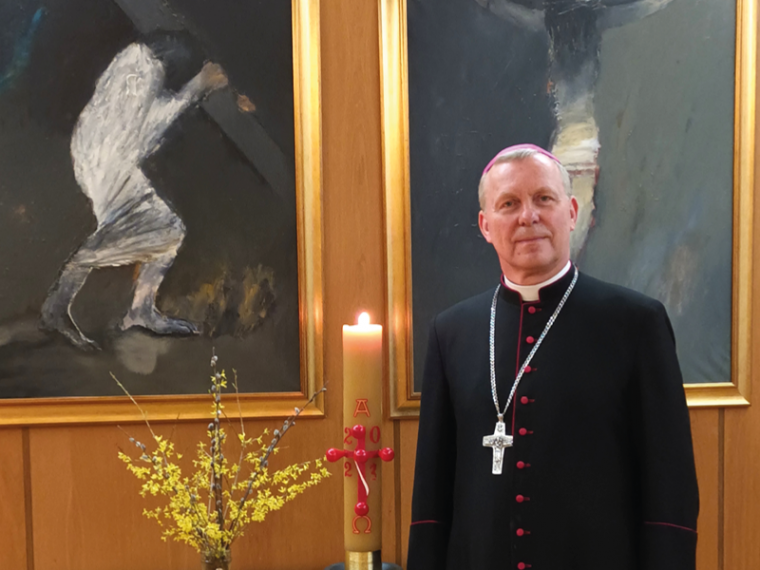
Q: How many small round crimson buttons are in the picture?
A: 9